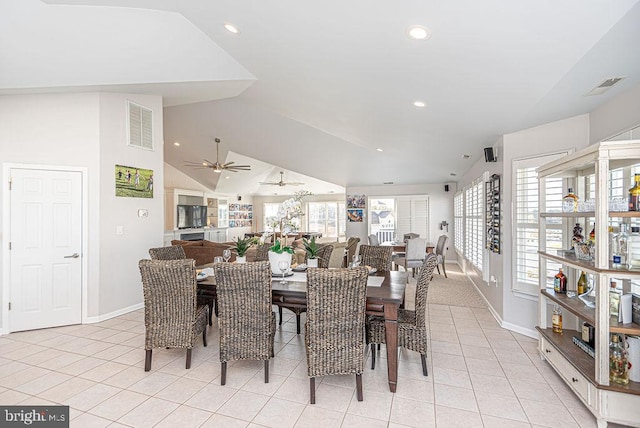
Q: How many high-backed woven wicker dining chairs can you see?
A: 8